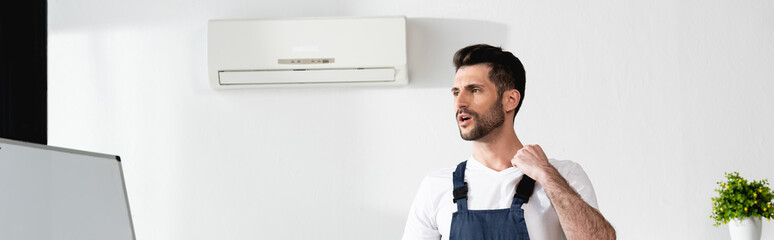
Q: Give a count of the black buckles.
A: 2